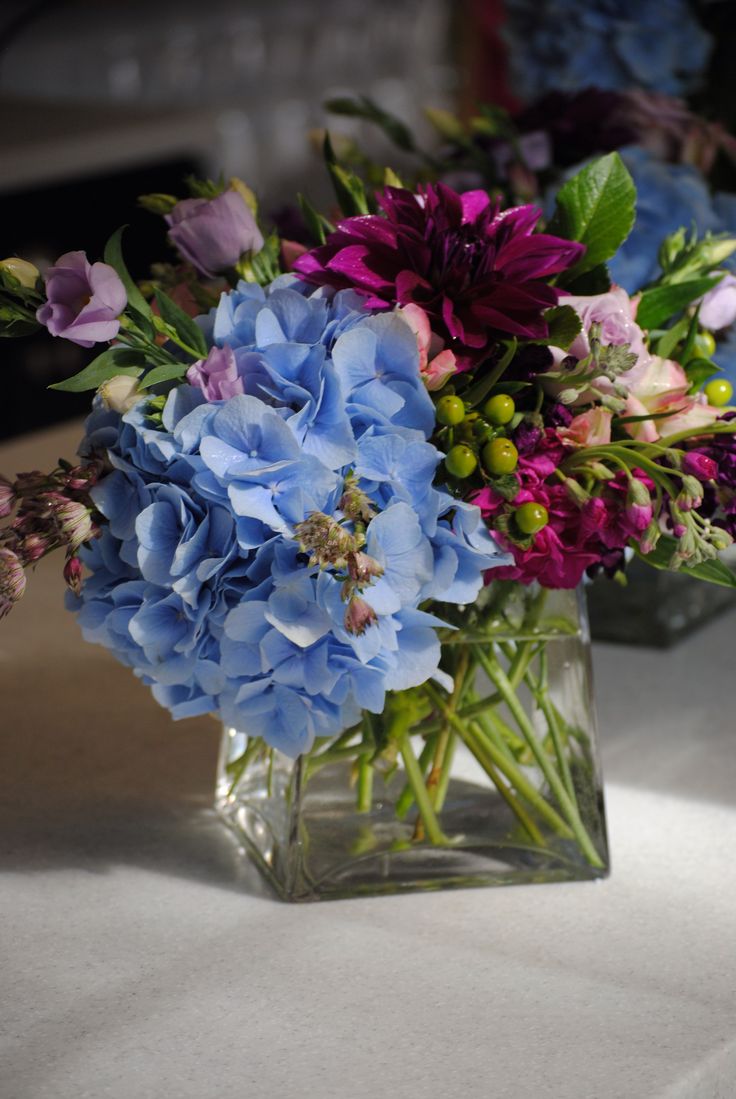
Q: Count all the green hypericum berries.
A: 7